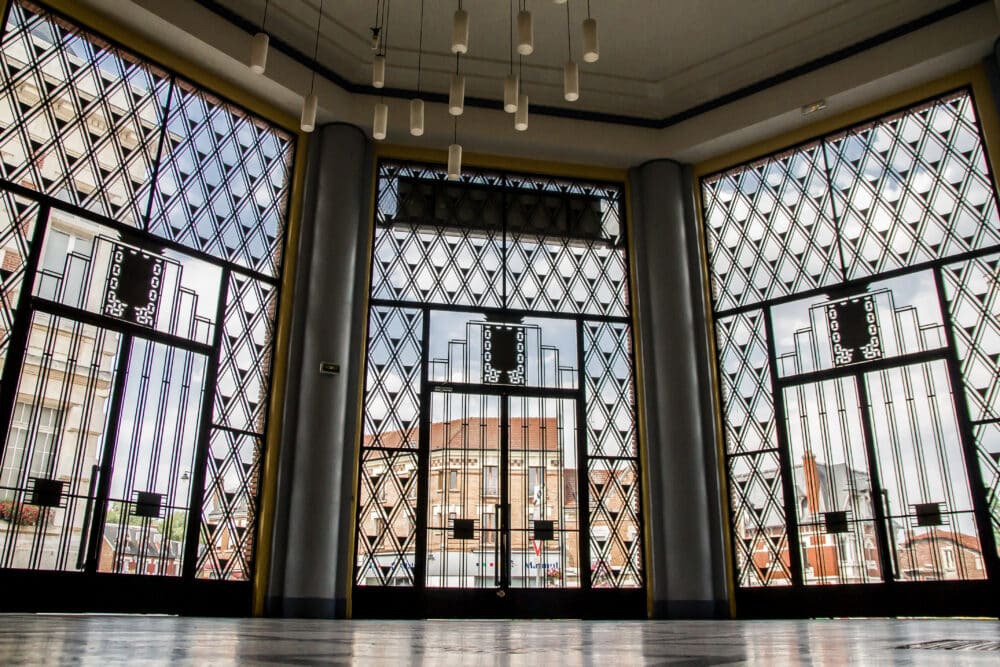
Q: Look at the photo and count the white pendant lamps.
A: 13